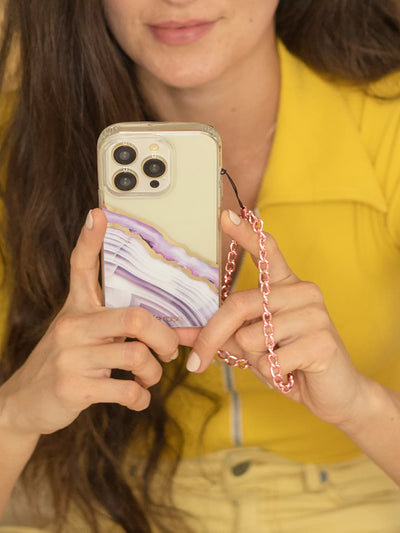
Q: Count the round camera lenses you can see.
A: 3